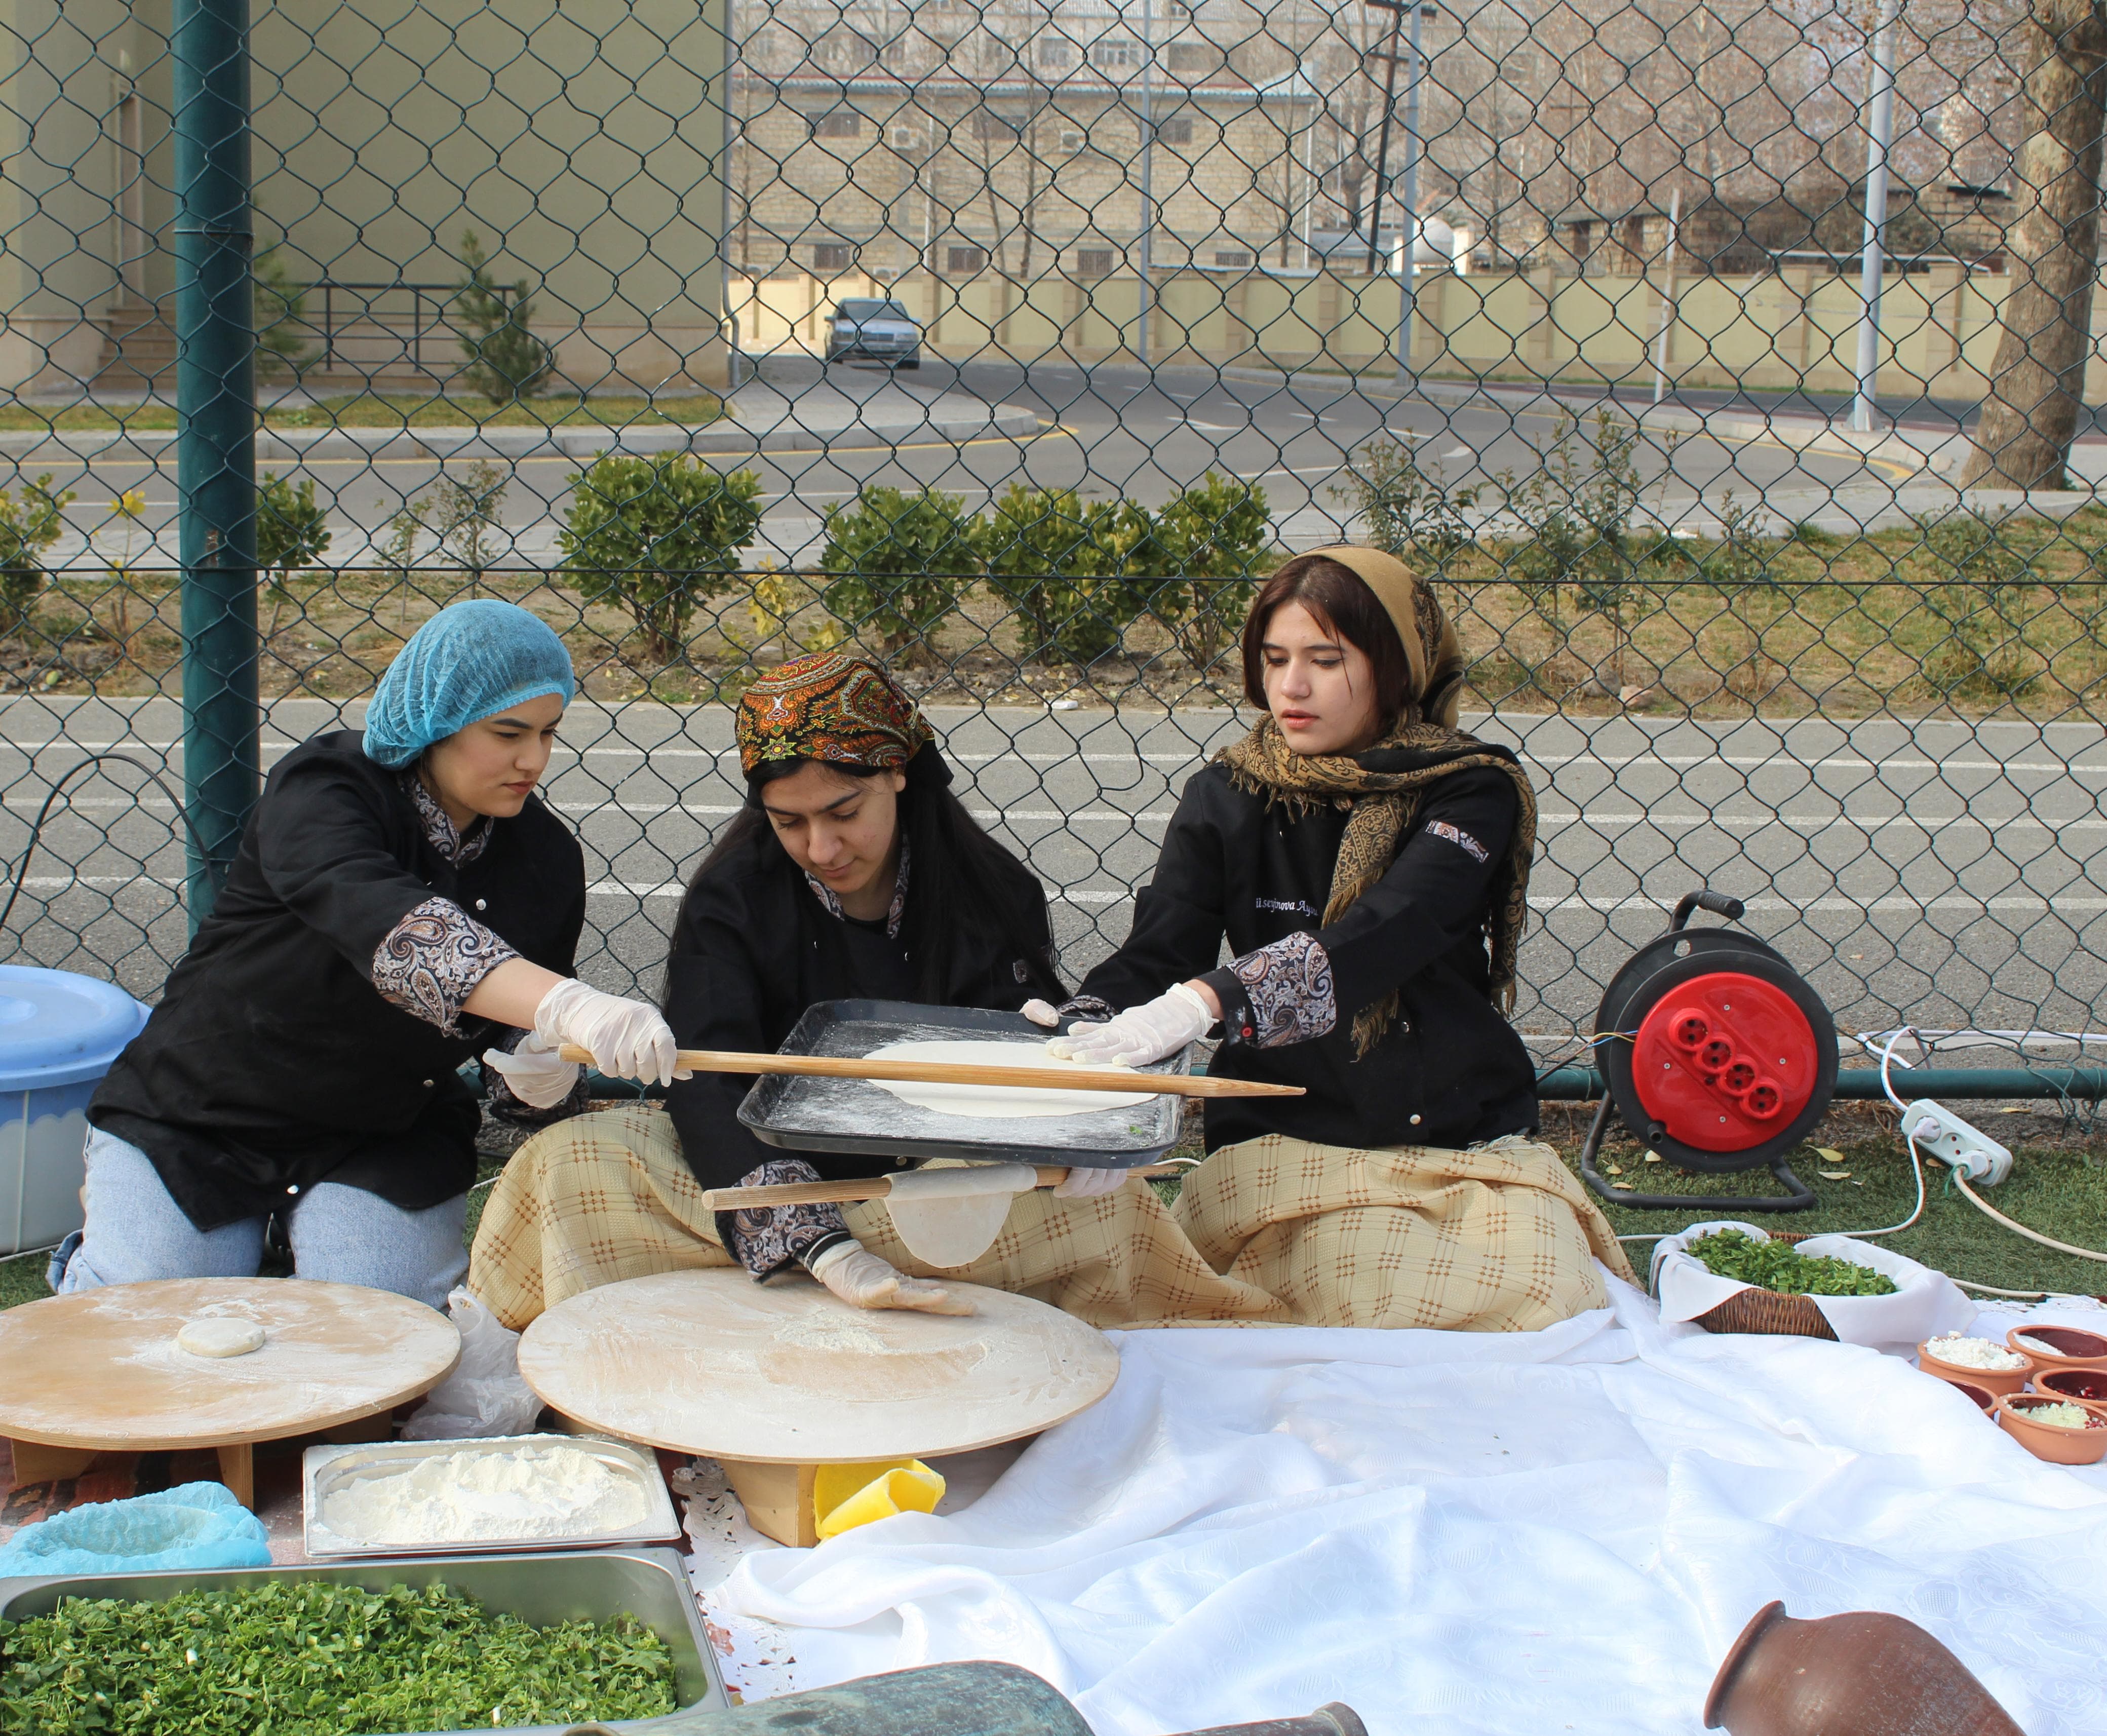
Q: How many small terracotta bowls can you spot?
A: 5